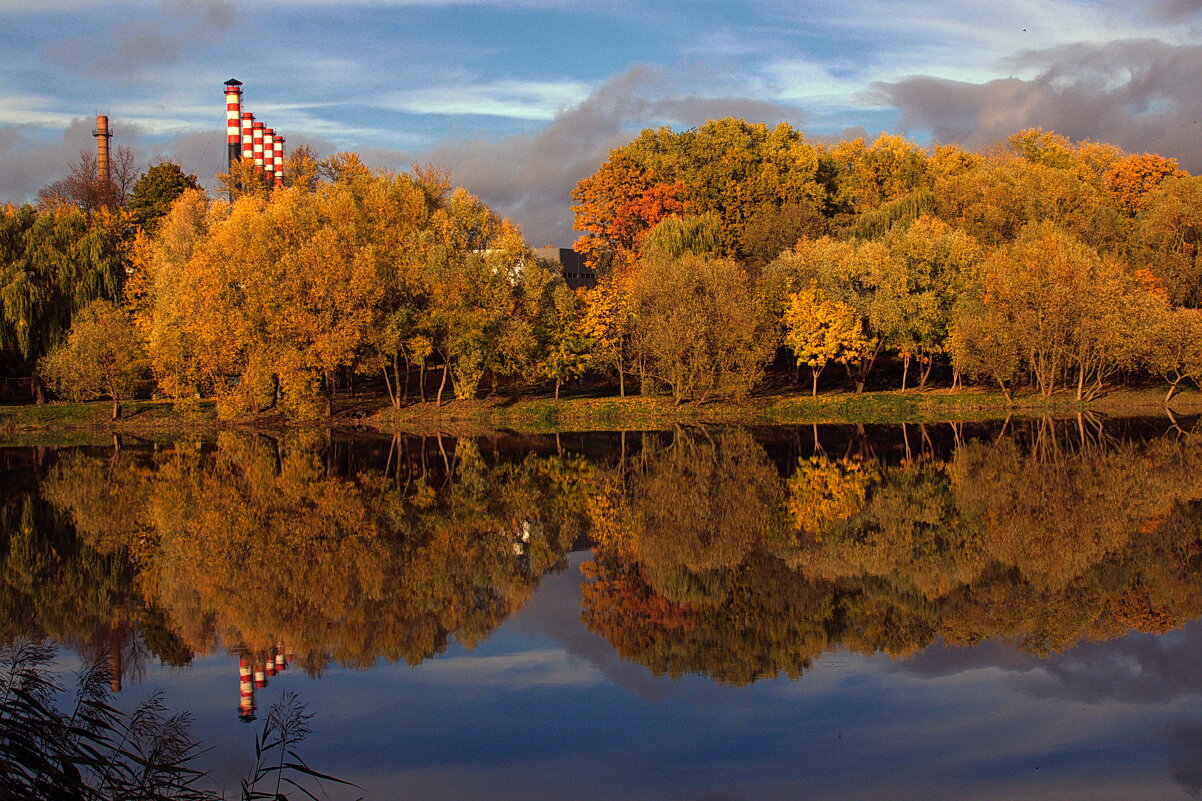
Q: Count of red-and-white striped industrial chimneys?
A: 5